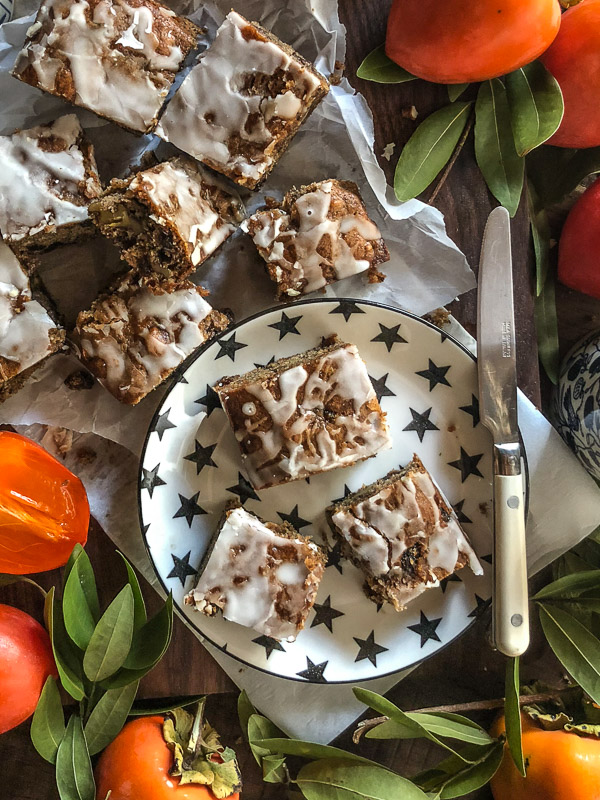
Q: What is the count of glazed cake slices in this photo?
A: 10